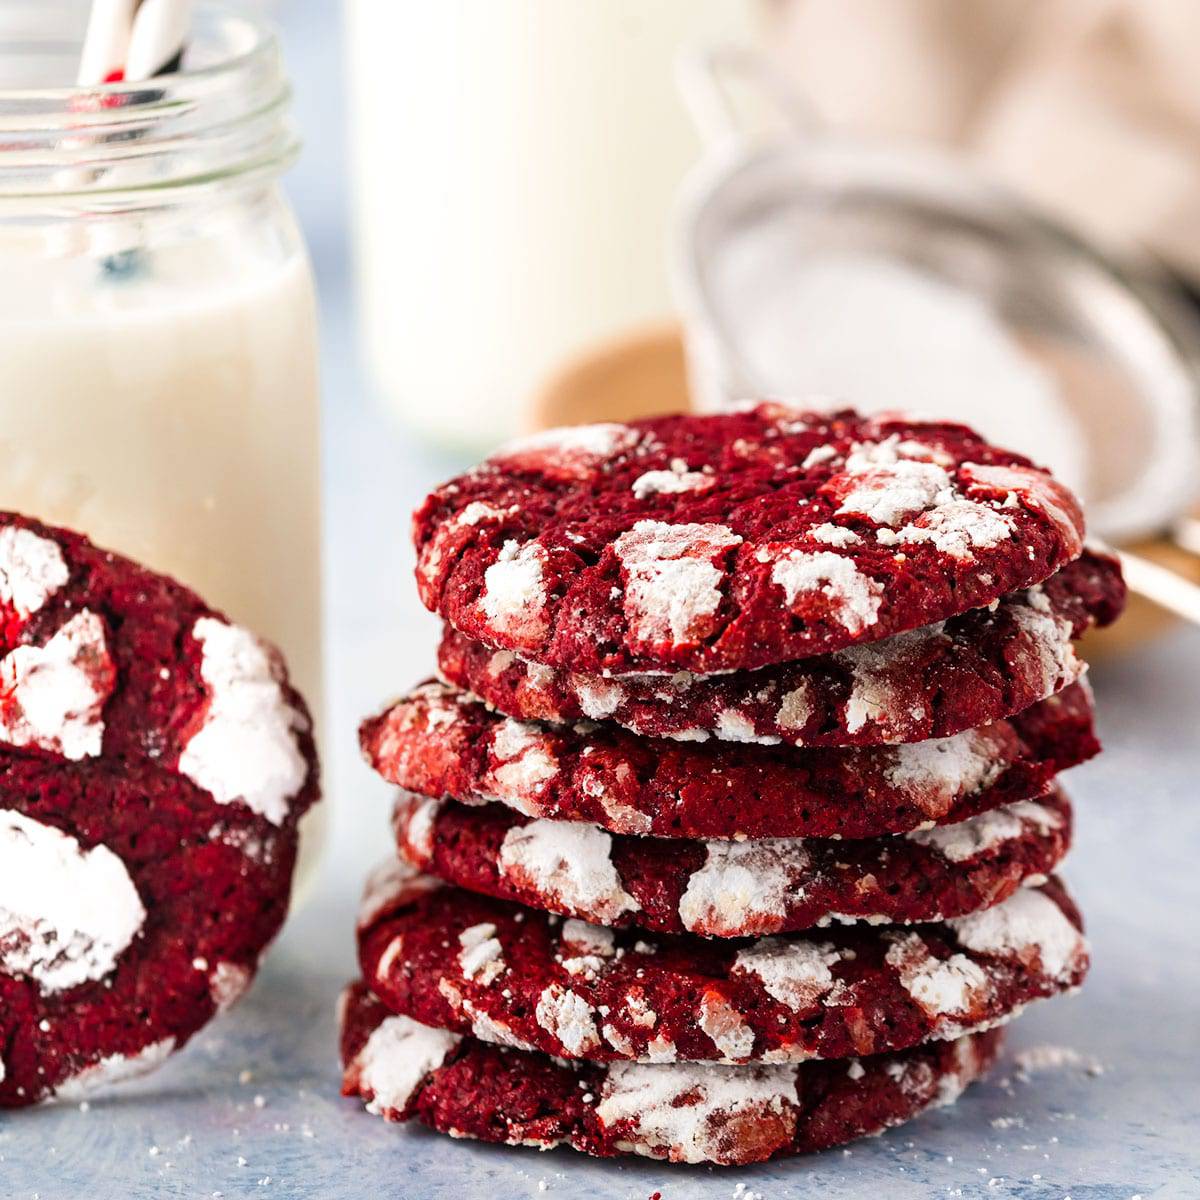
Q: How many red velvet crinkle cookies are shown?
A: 7